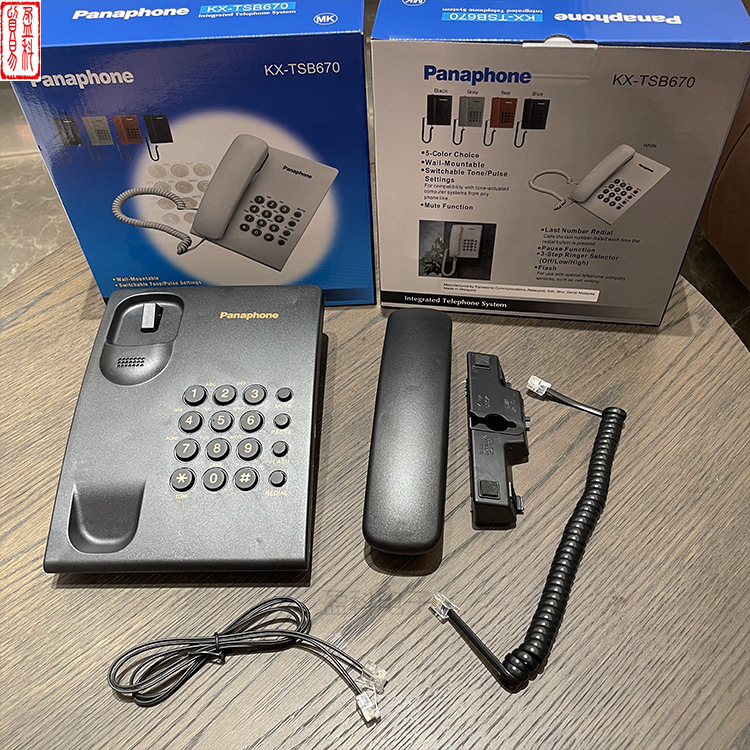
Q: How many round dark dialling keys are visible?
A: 12